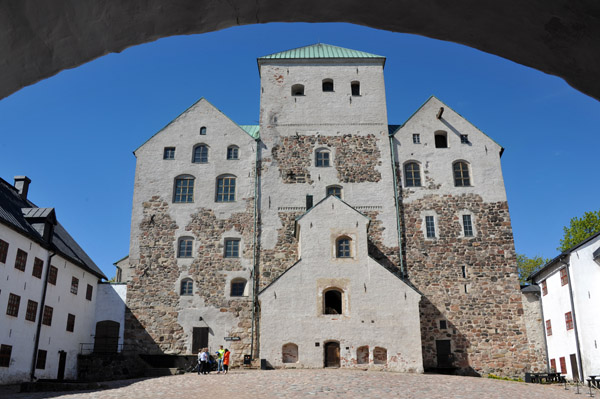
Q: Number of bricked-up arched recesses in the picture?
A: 3